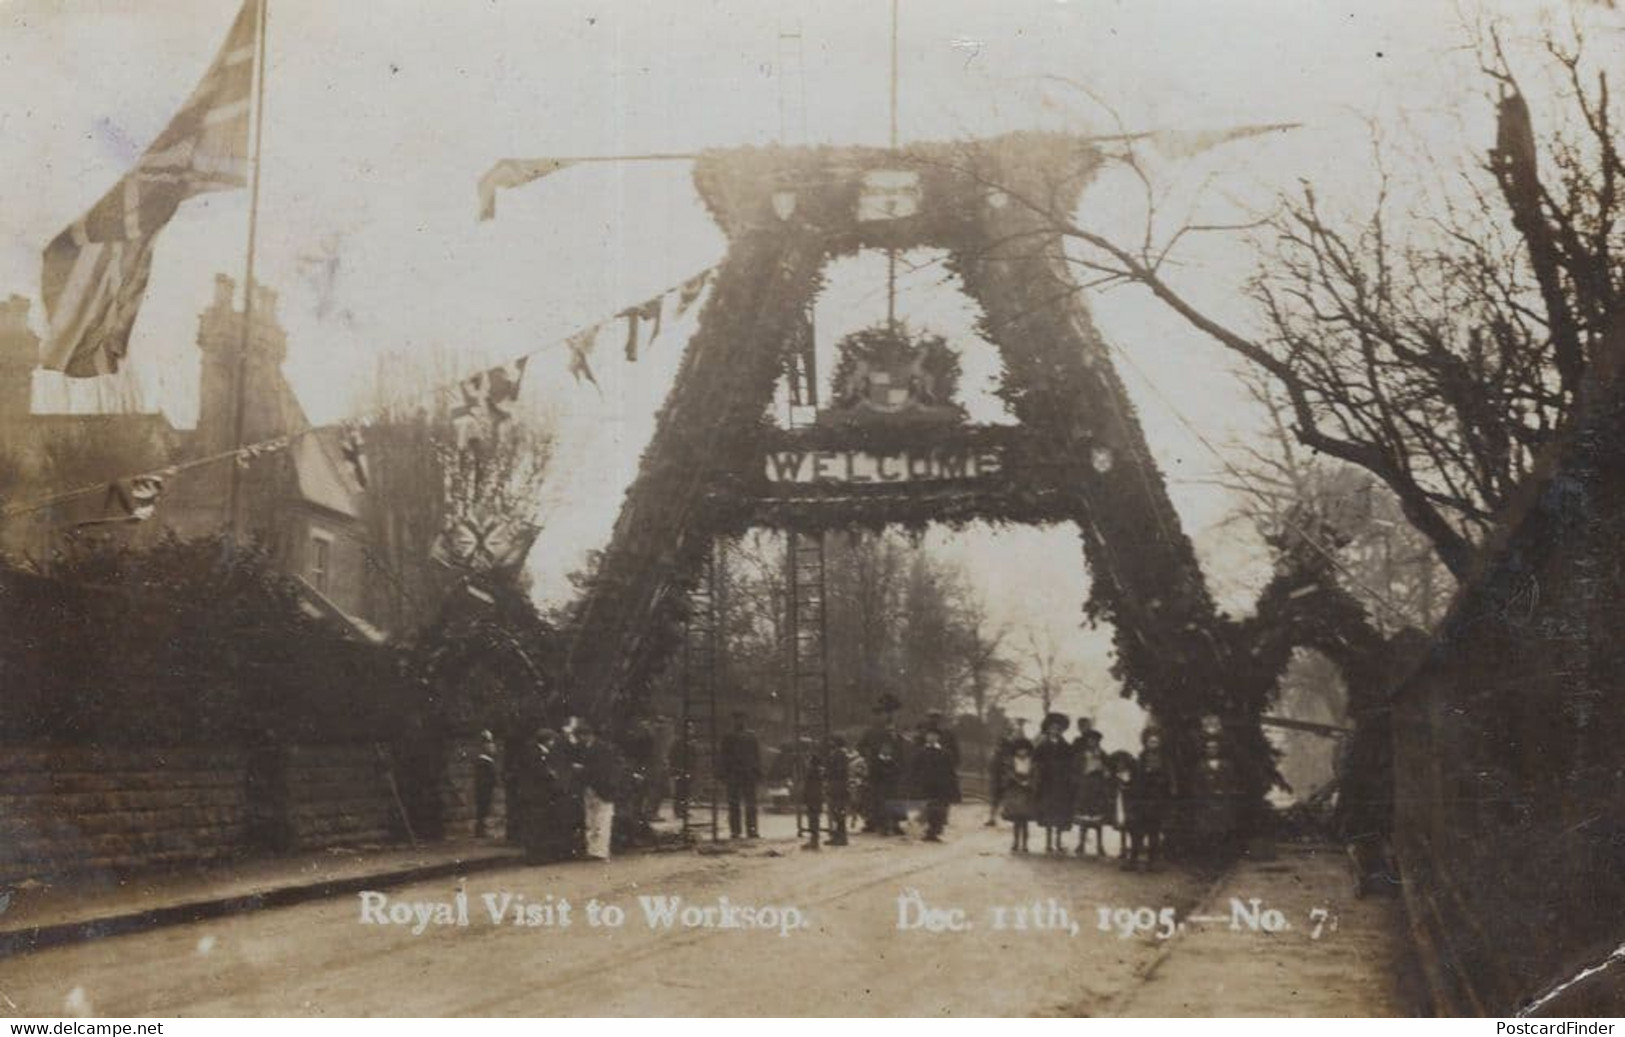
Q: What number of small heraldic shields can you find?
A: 3